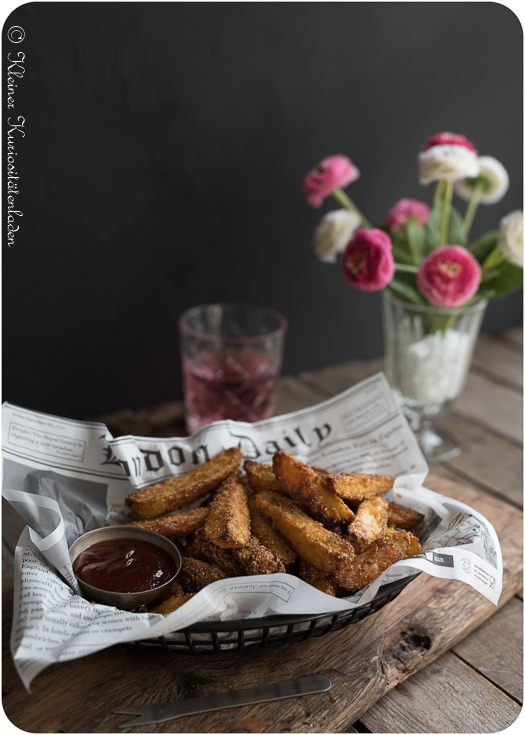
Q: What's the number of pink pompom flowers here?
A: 5